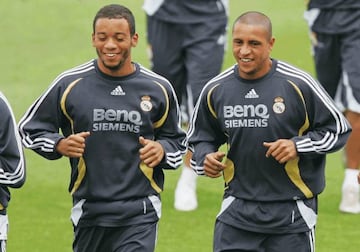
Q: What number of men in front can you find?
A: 2